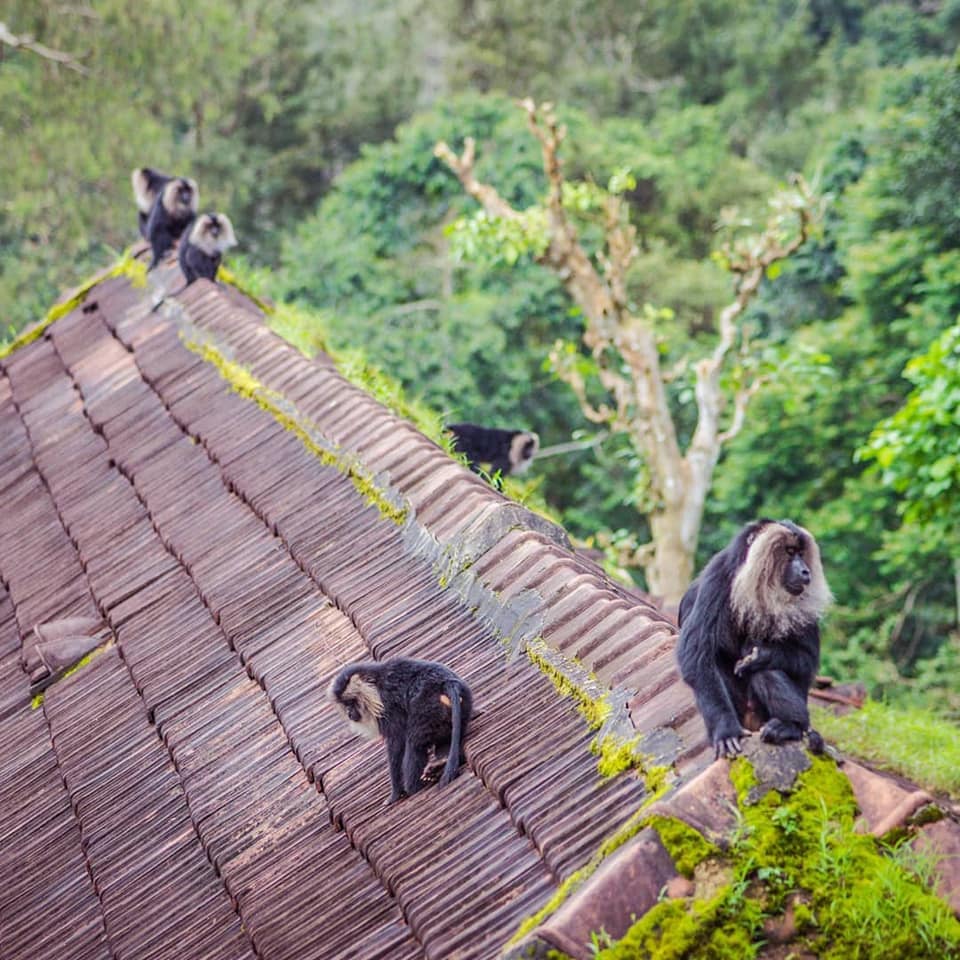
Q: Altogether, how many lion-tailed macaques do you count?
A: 6